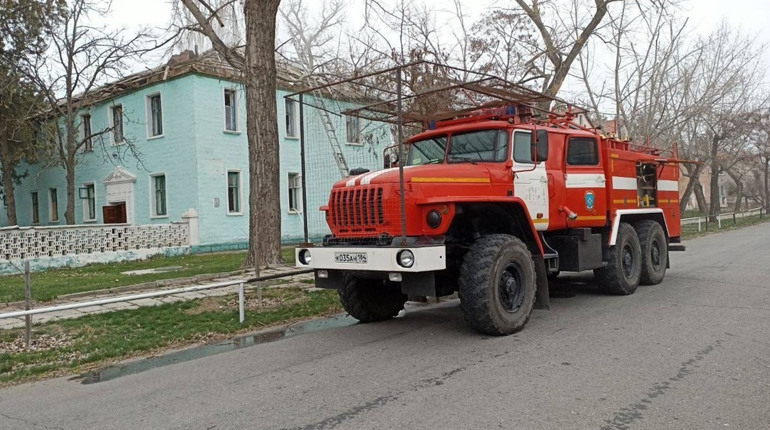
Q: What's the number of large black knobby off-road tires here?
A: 4